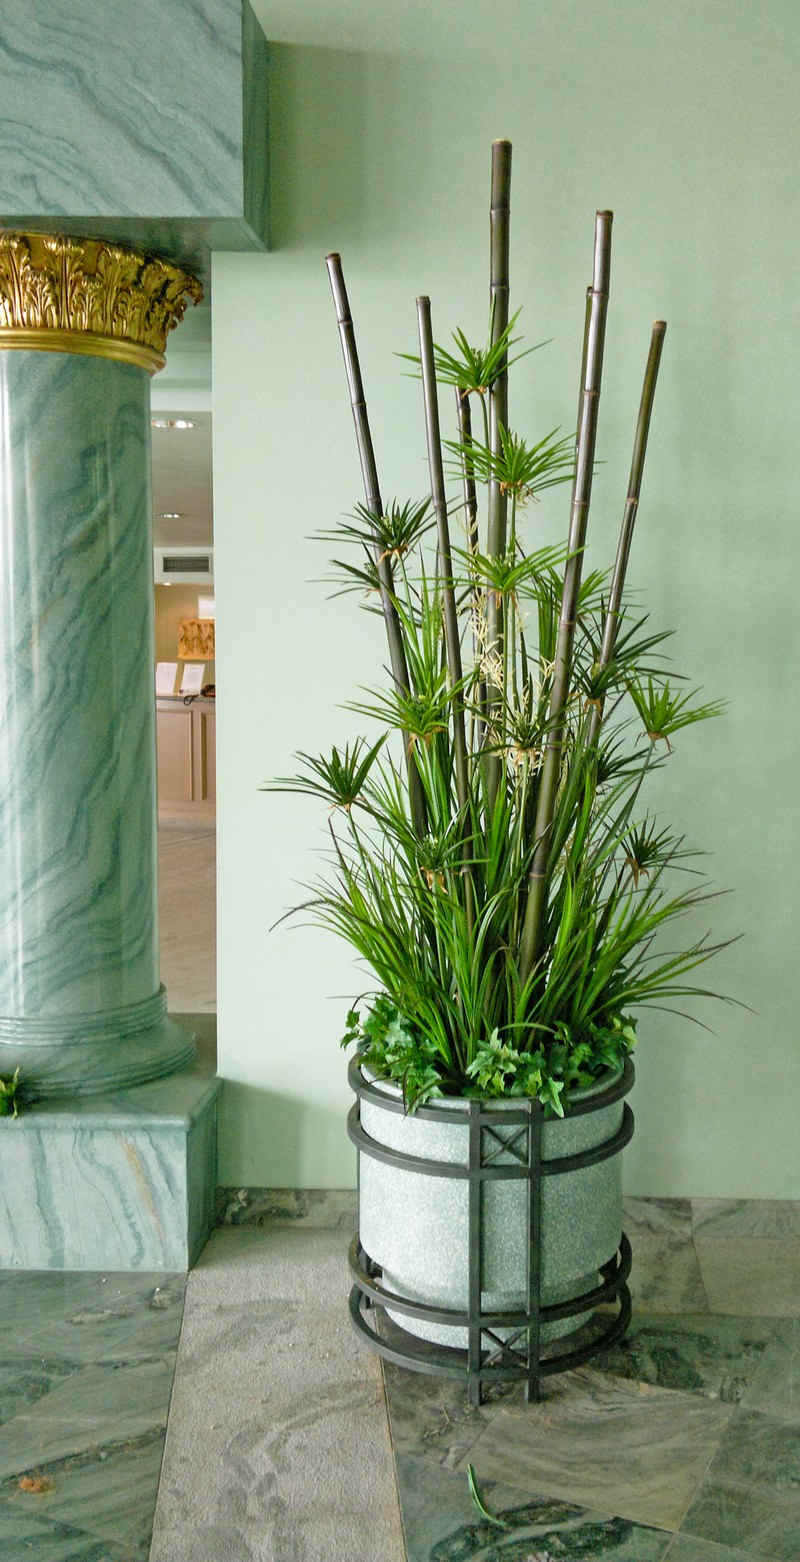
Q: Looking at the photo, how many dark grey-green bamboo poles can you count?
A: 7